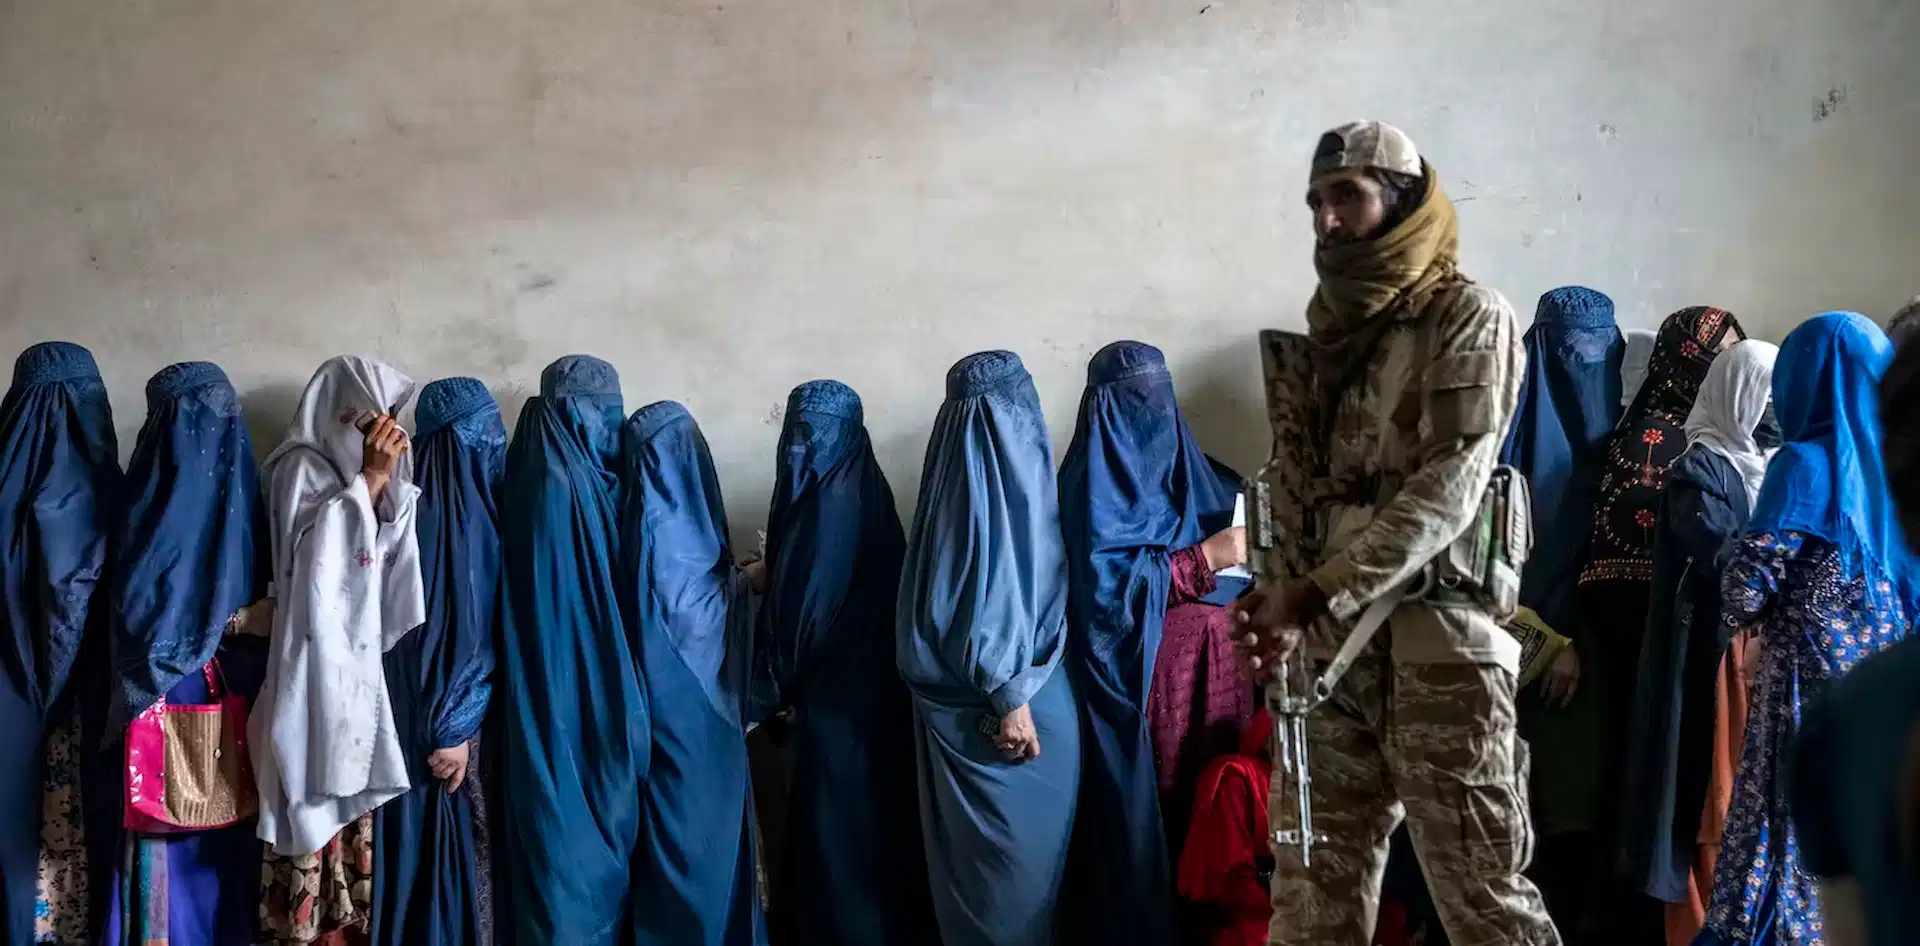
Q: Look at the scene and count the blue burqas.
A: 9